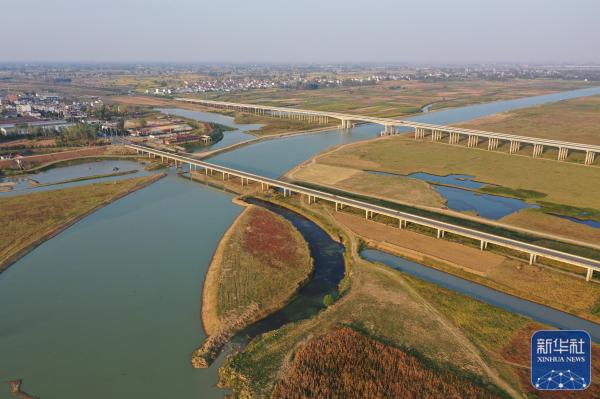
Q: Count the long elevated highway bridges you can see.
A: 2